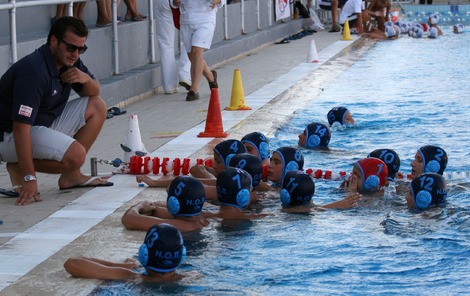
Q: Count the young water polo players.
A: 14